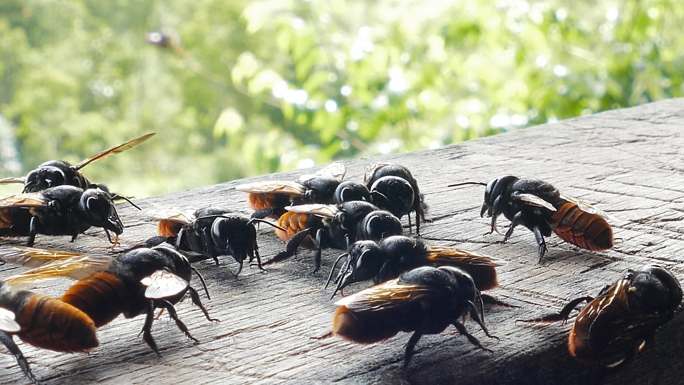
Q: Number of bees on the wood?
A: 12